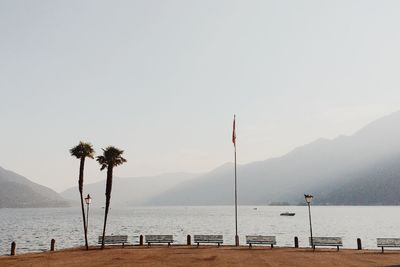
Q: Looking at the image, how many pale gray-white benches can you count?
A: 6